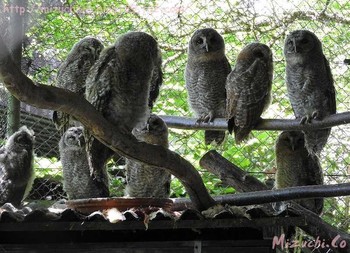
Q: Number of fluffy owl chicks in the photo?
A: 9